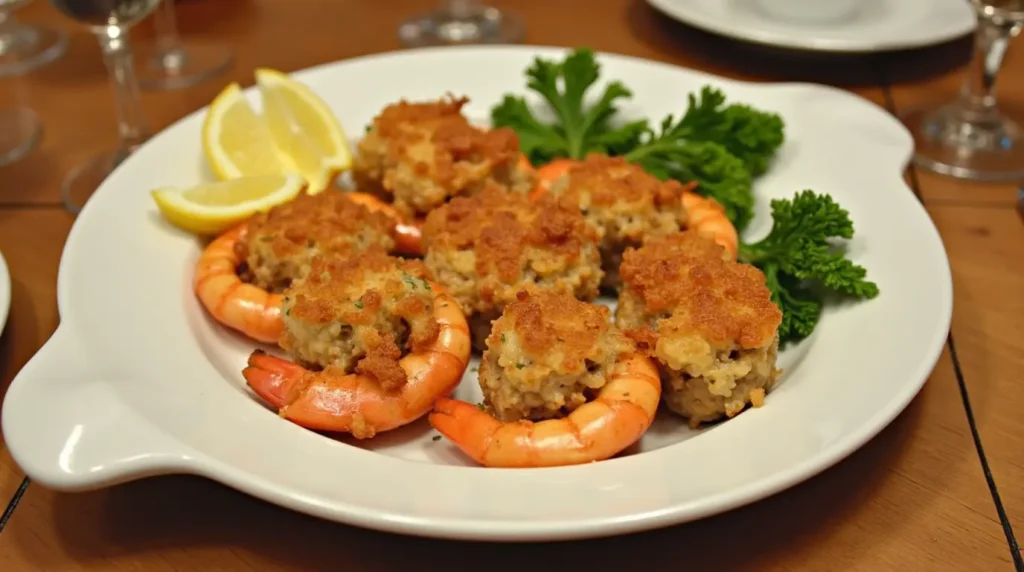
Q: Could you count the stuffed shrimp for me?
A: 7